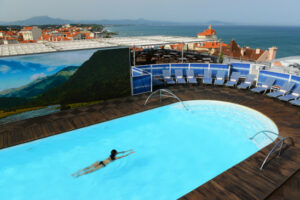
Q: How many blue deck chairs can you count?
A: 11